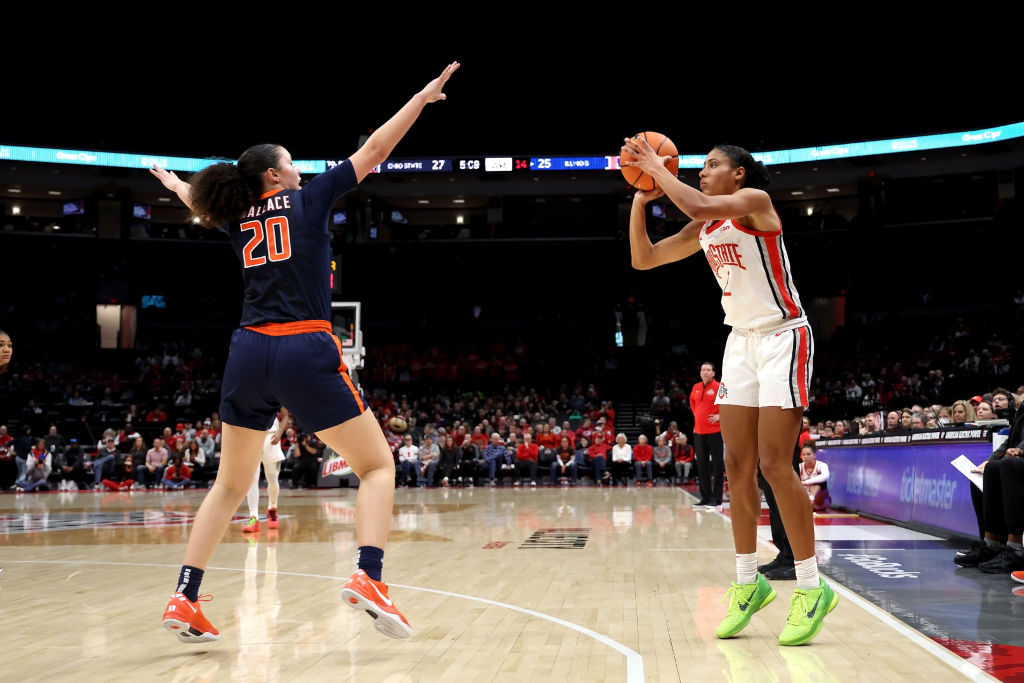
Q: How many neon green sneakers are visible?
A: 2